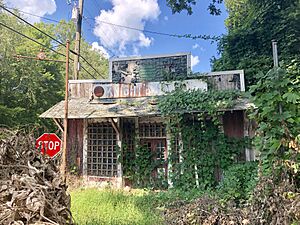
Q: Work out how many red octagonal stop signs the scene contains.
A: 1